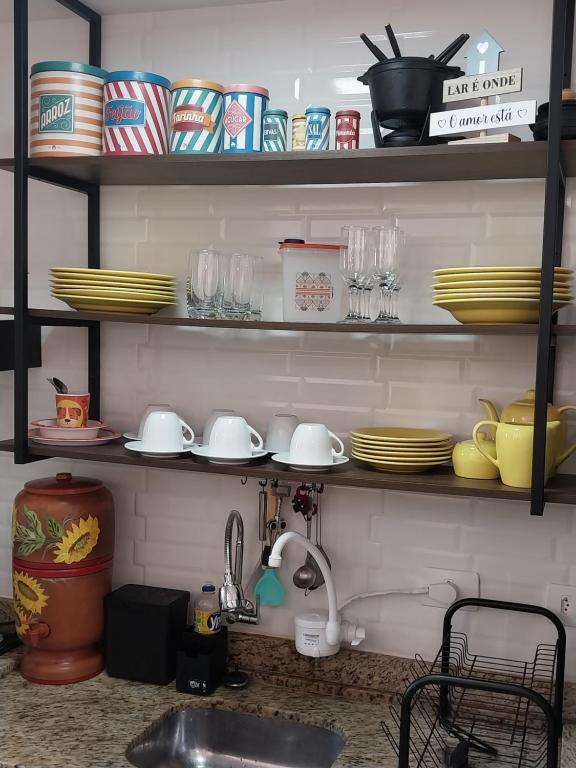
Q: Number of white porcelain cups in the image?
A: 6